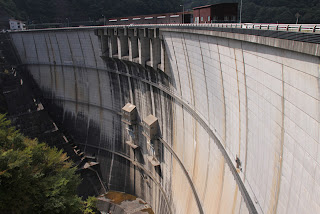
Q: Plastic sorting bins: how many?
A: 0